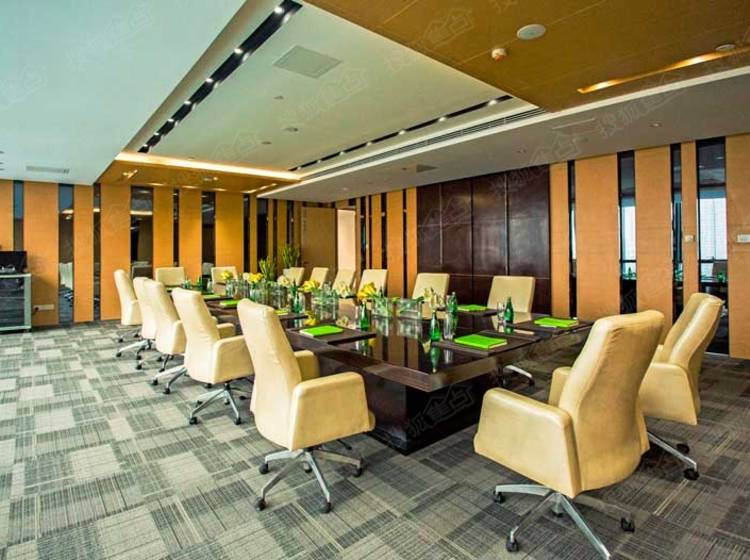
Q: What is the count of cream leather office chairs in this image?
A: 15